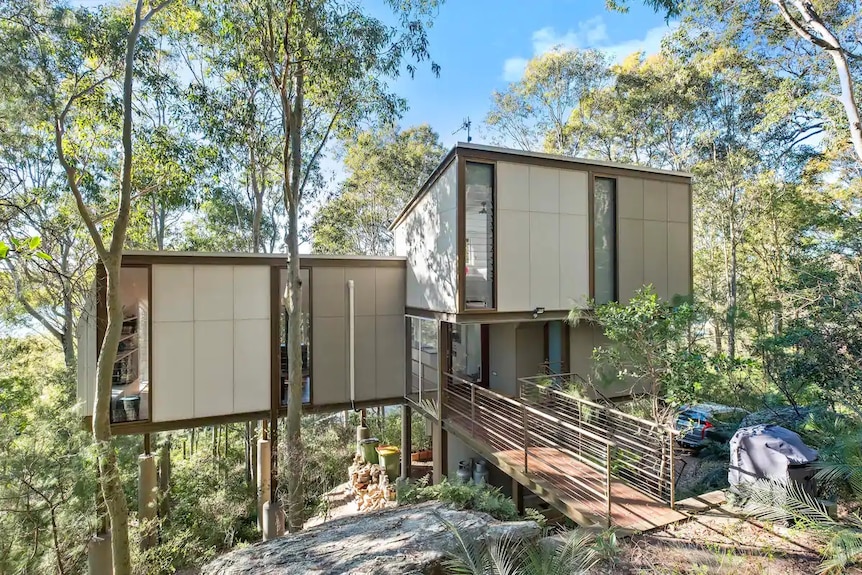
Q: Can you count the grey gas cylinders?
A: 2